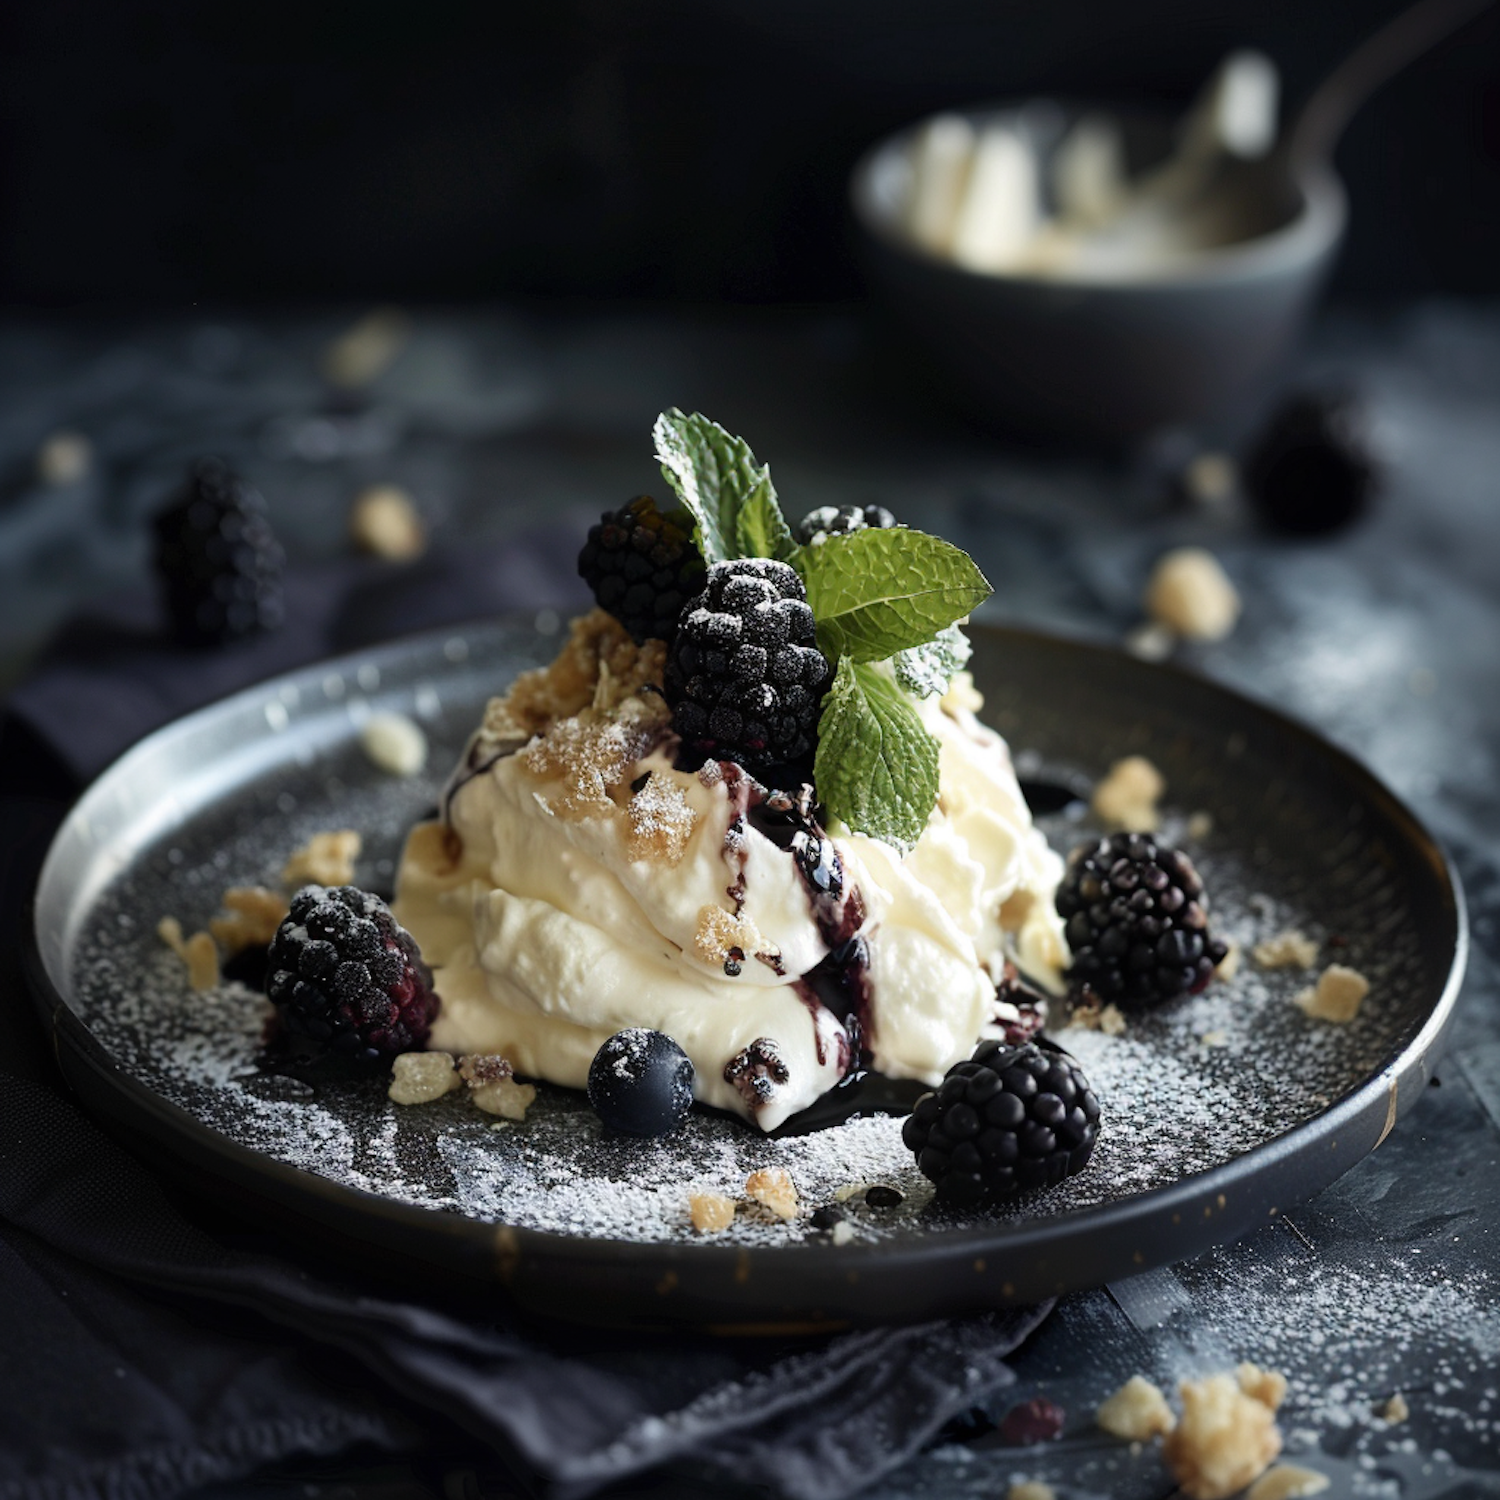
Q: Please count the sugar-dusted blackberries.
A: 3